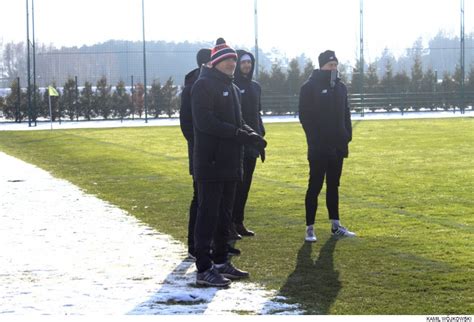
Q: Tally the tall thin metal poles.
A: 6